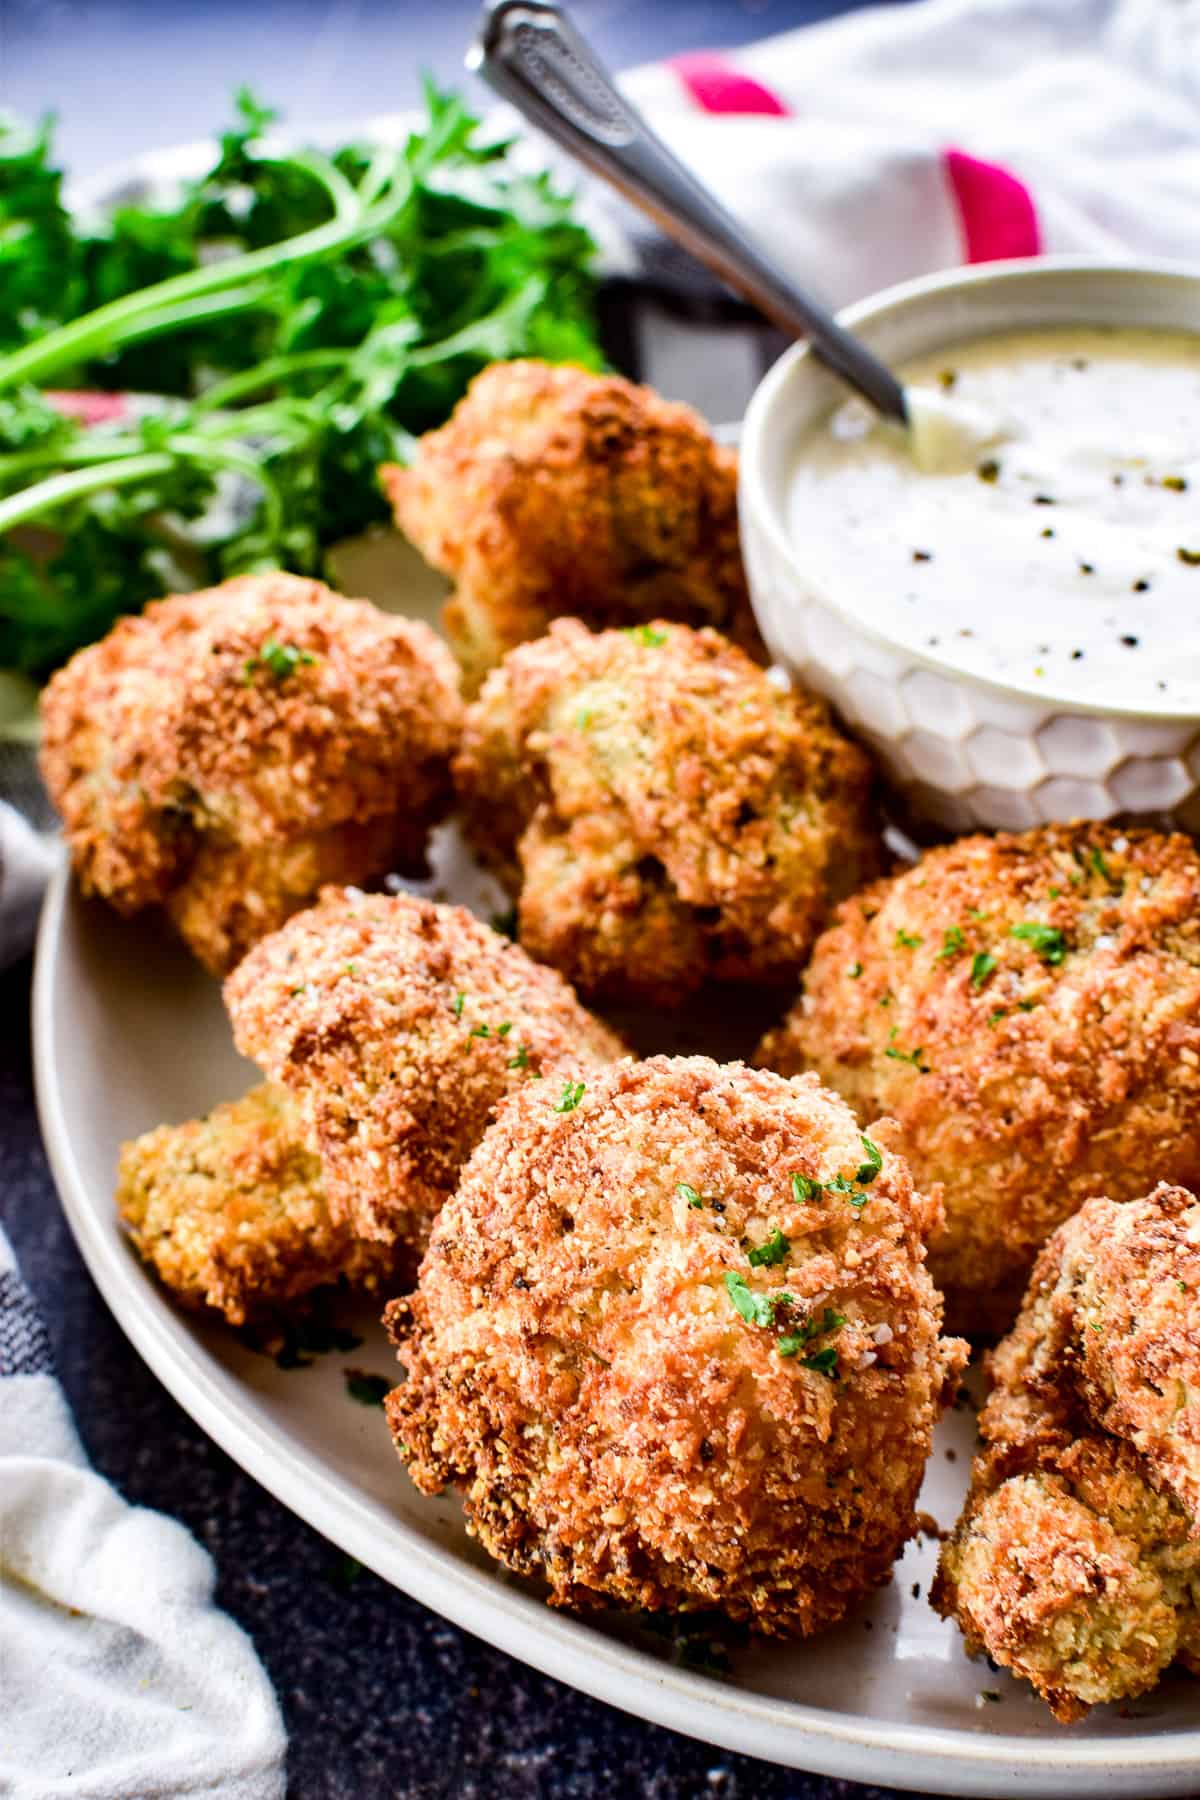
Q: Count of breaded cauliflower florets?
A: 7